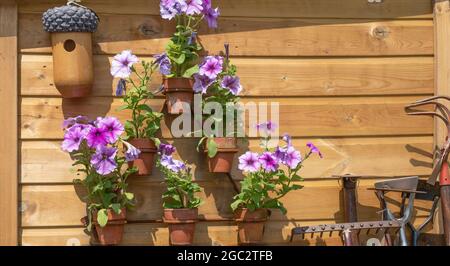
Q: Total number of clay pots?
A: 6